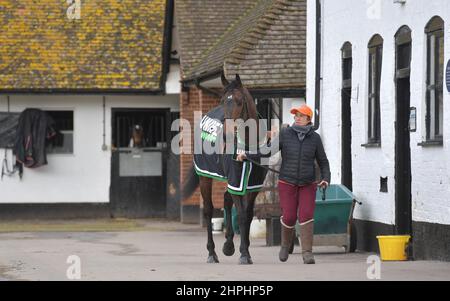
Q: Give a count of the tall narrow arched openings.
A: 4